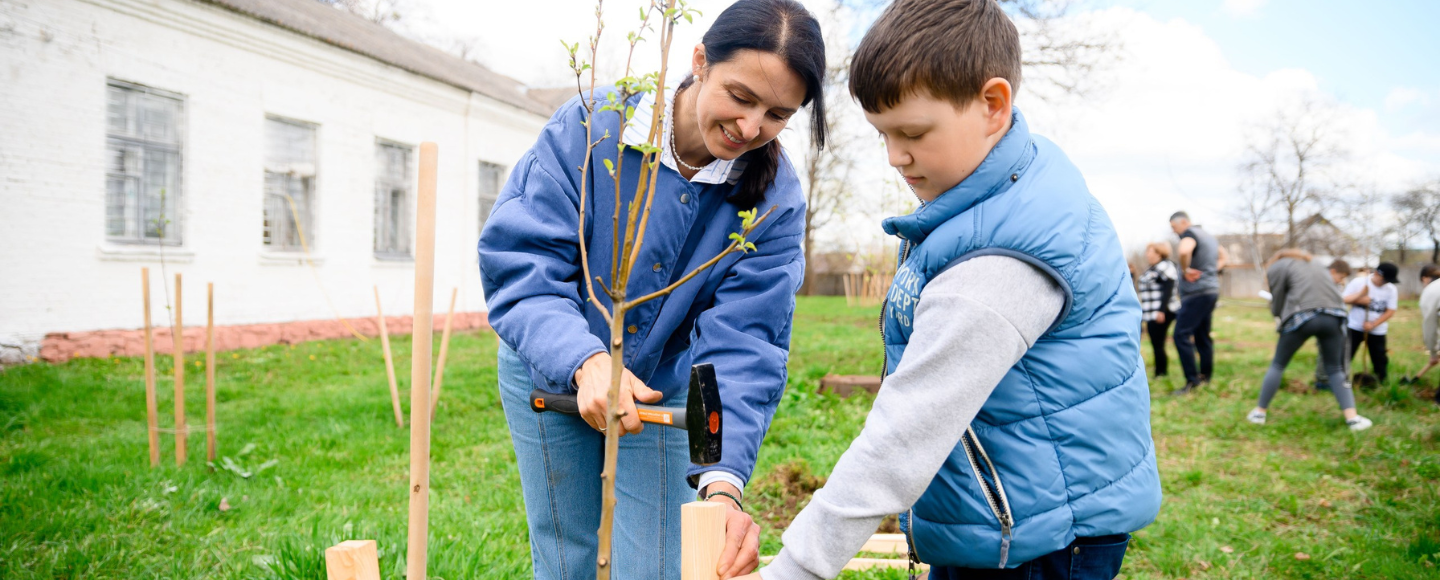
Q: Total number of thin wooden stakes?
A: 6